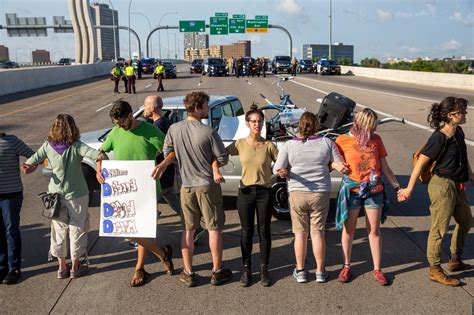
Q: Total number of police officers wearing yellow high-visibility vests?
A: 4